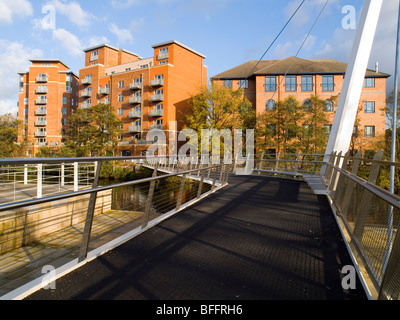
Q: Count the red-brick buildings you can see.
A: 3